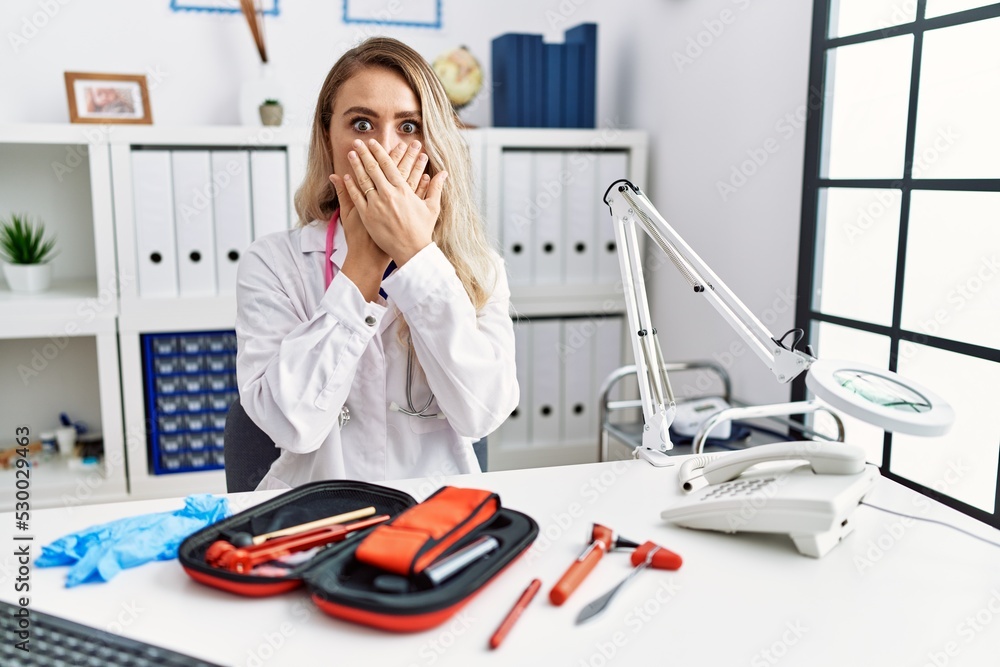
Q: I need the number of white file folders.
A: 12